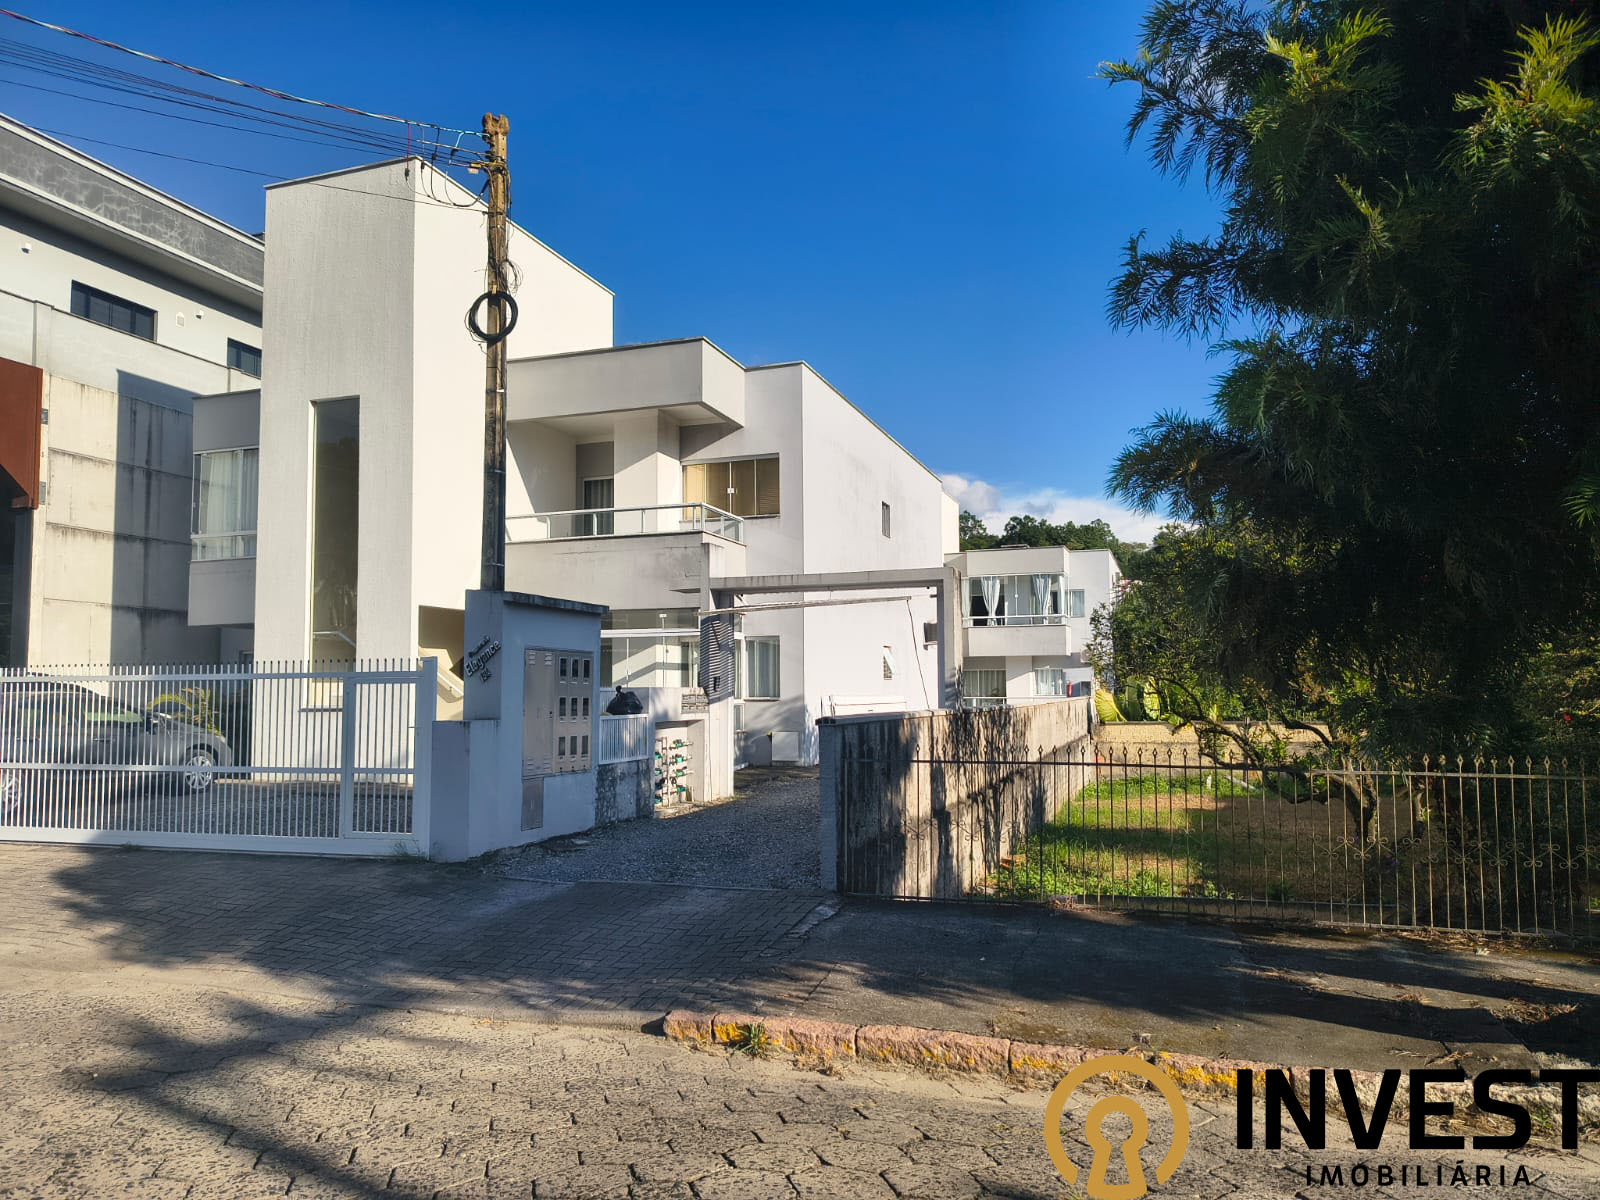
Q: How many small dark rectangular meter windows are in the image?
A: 9